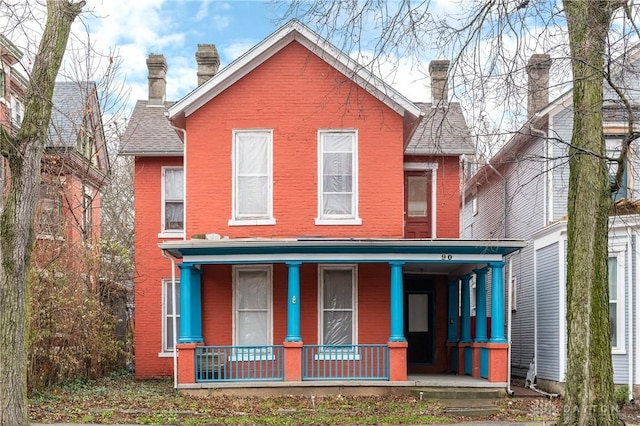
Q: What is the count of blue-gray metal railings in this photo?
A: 2